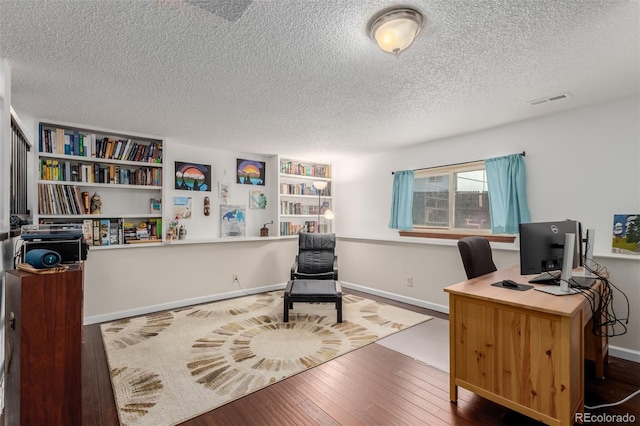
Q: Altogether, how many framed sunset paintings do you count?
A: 2